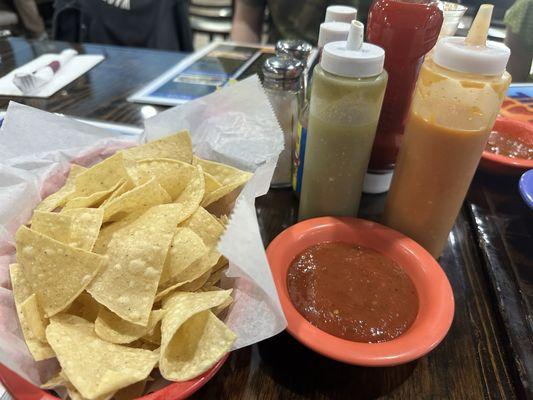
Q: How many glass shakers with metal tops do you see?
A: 2